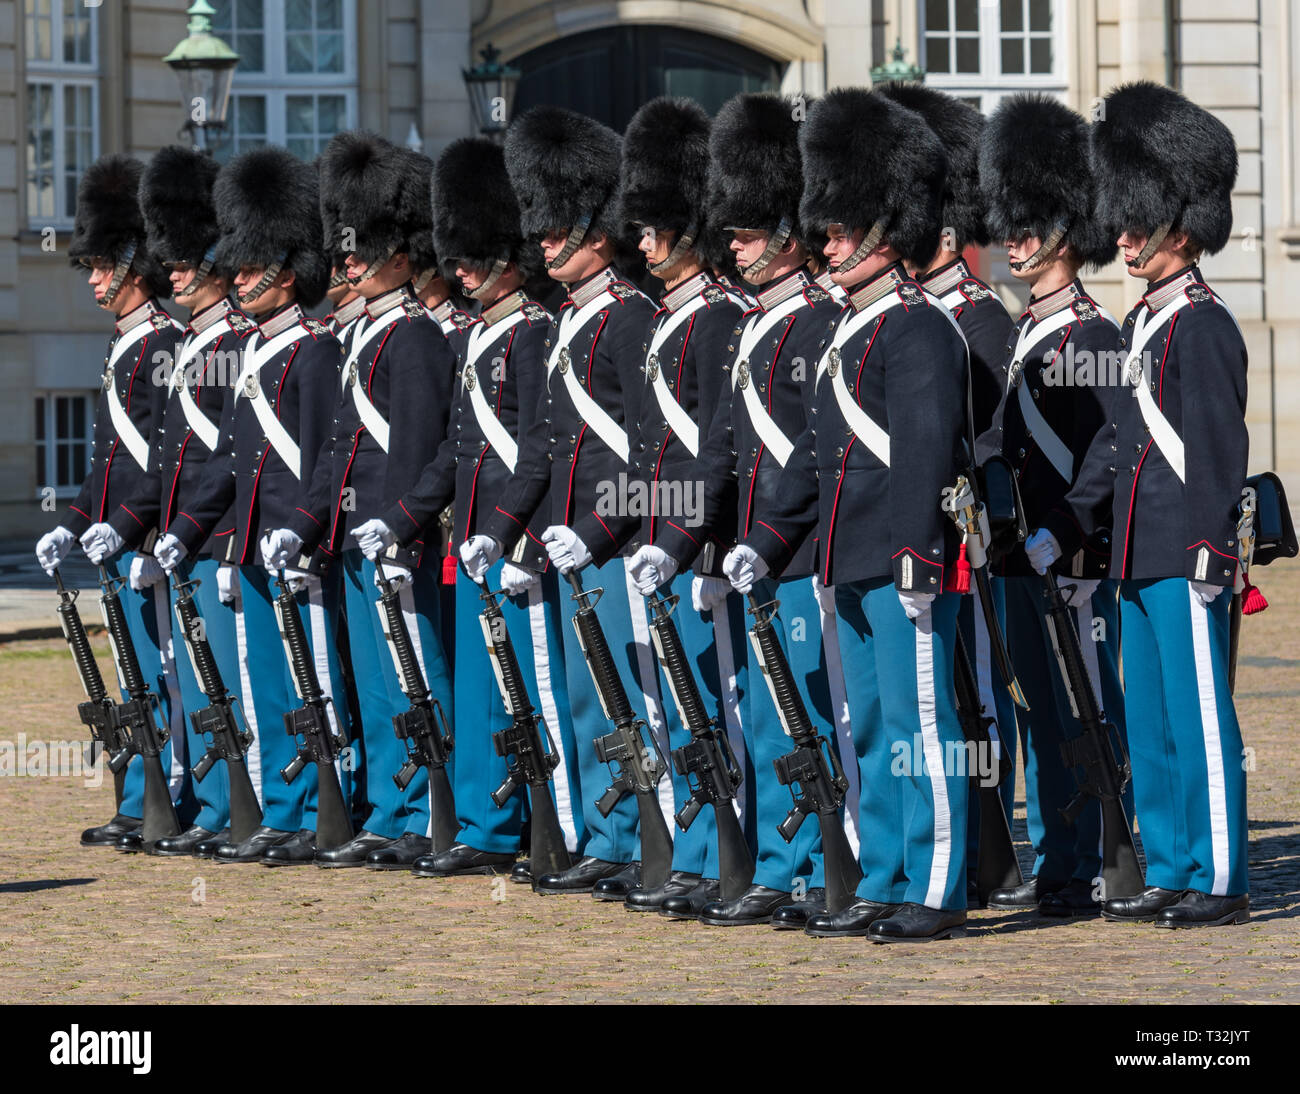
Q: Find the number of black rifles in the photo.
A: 11